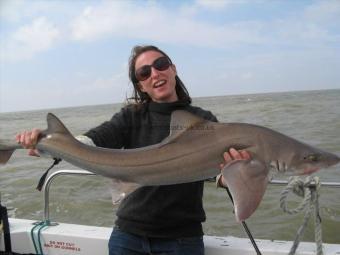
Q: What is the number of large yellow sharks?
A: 0